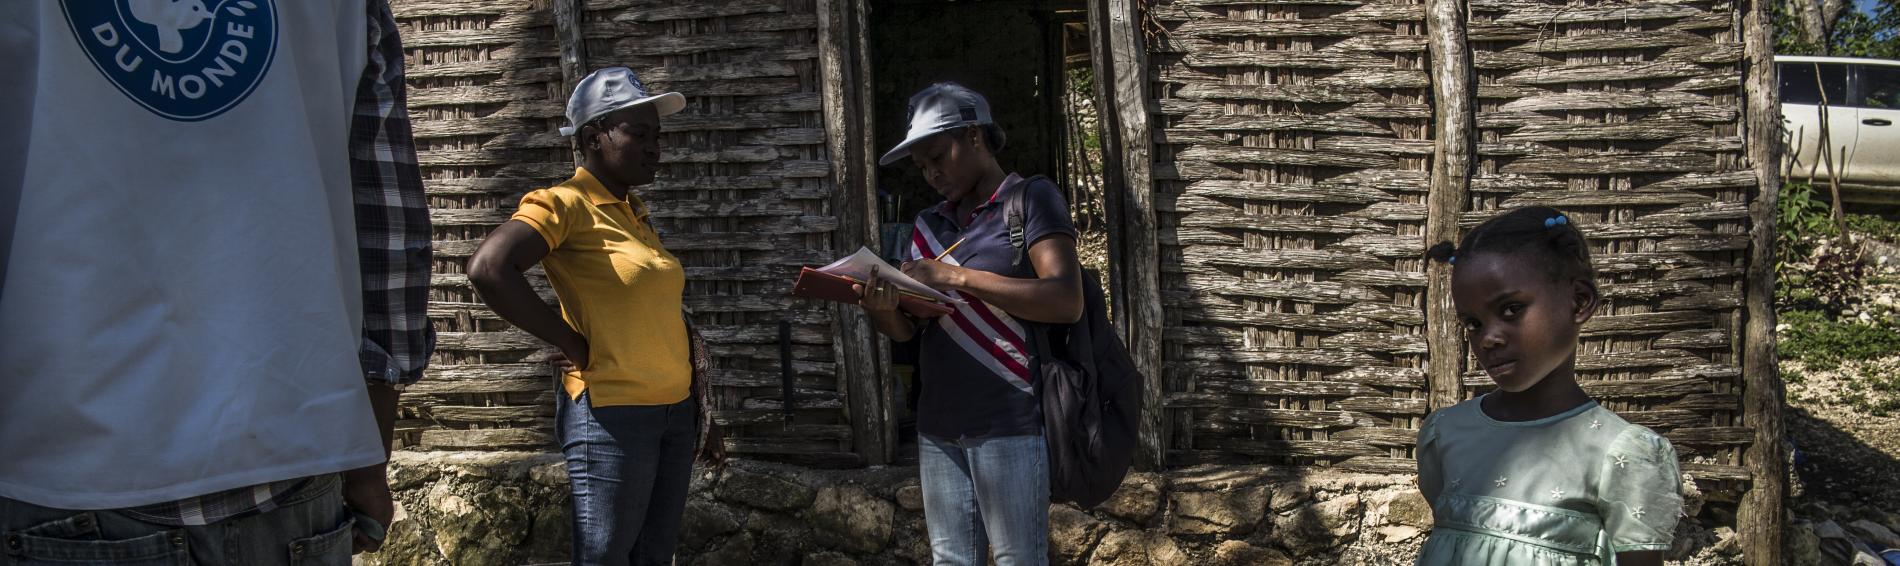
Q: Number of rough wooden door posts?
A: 2